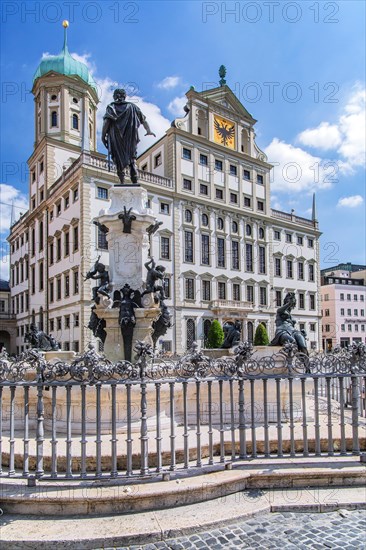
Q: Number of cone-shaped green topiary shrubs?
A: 2